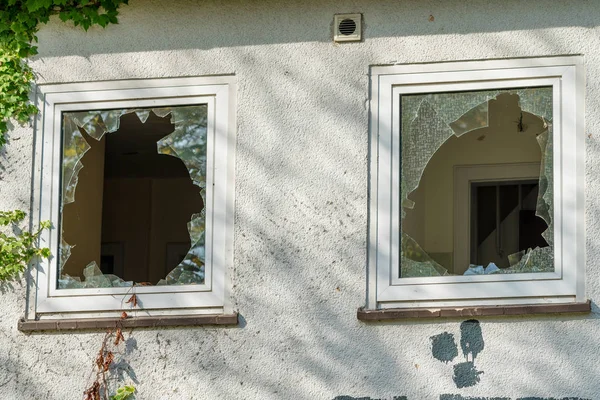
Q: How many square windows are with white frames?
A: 2